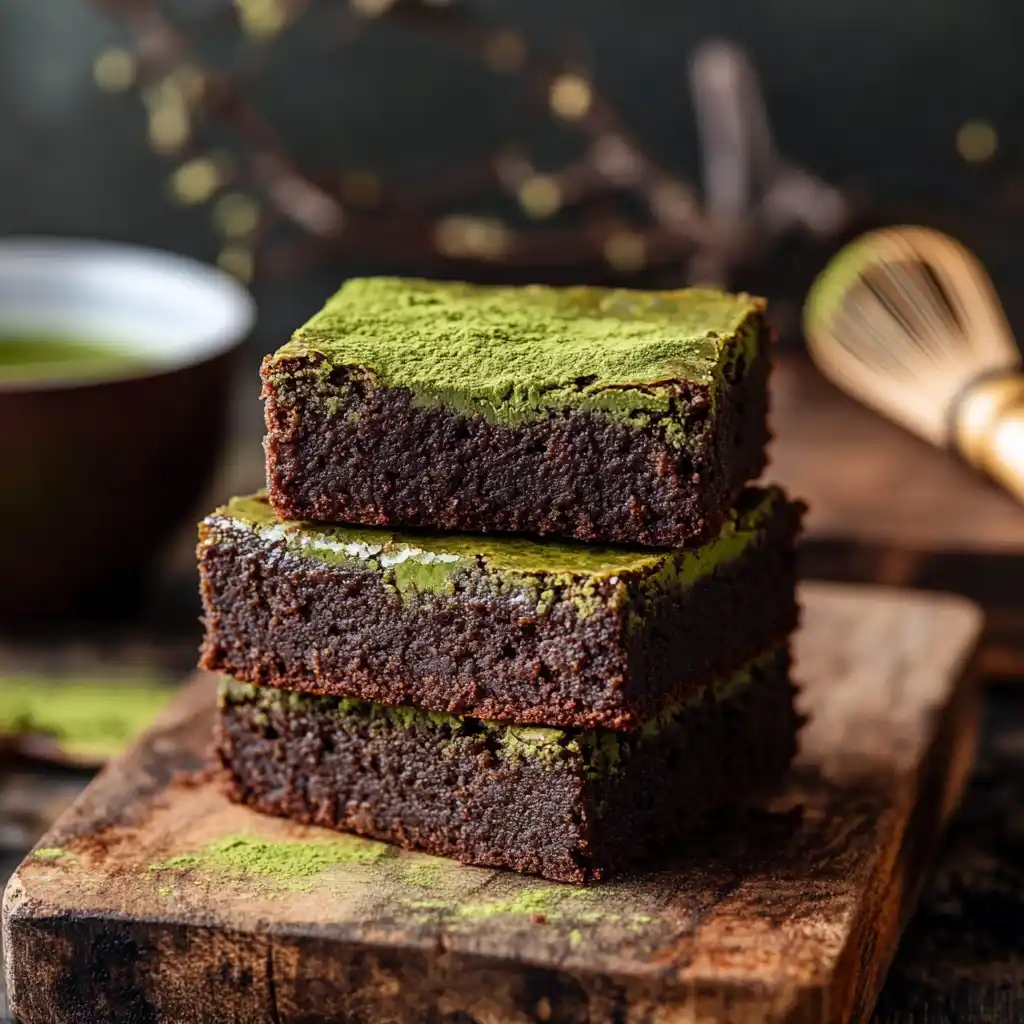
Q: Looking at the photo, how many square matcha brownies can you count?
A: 3